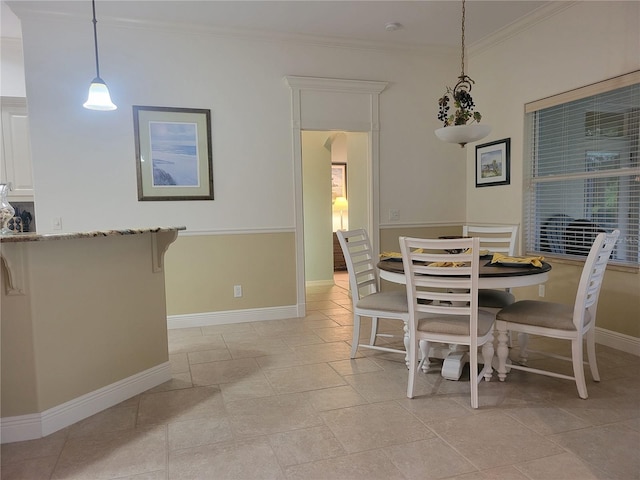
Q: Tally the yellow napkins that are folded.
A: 4